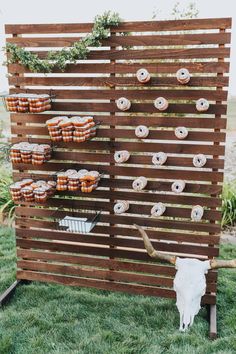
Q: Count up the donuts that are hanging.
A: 15